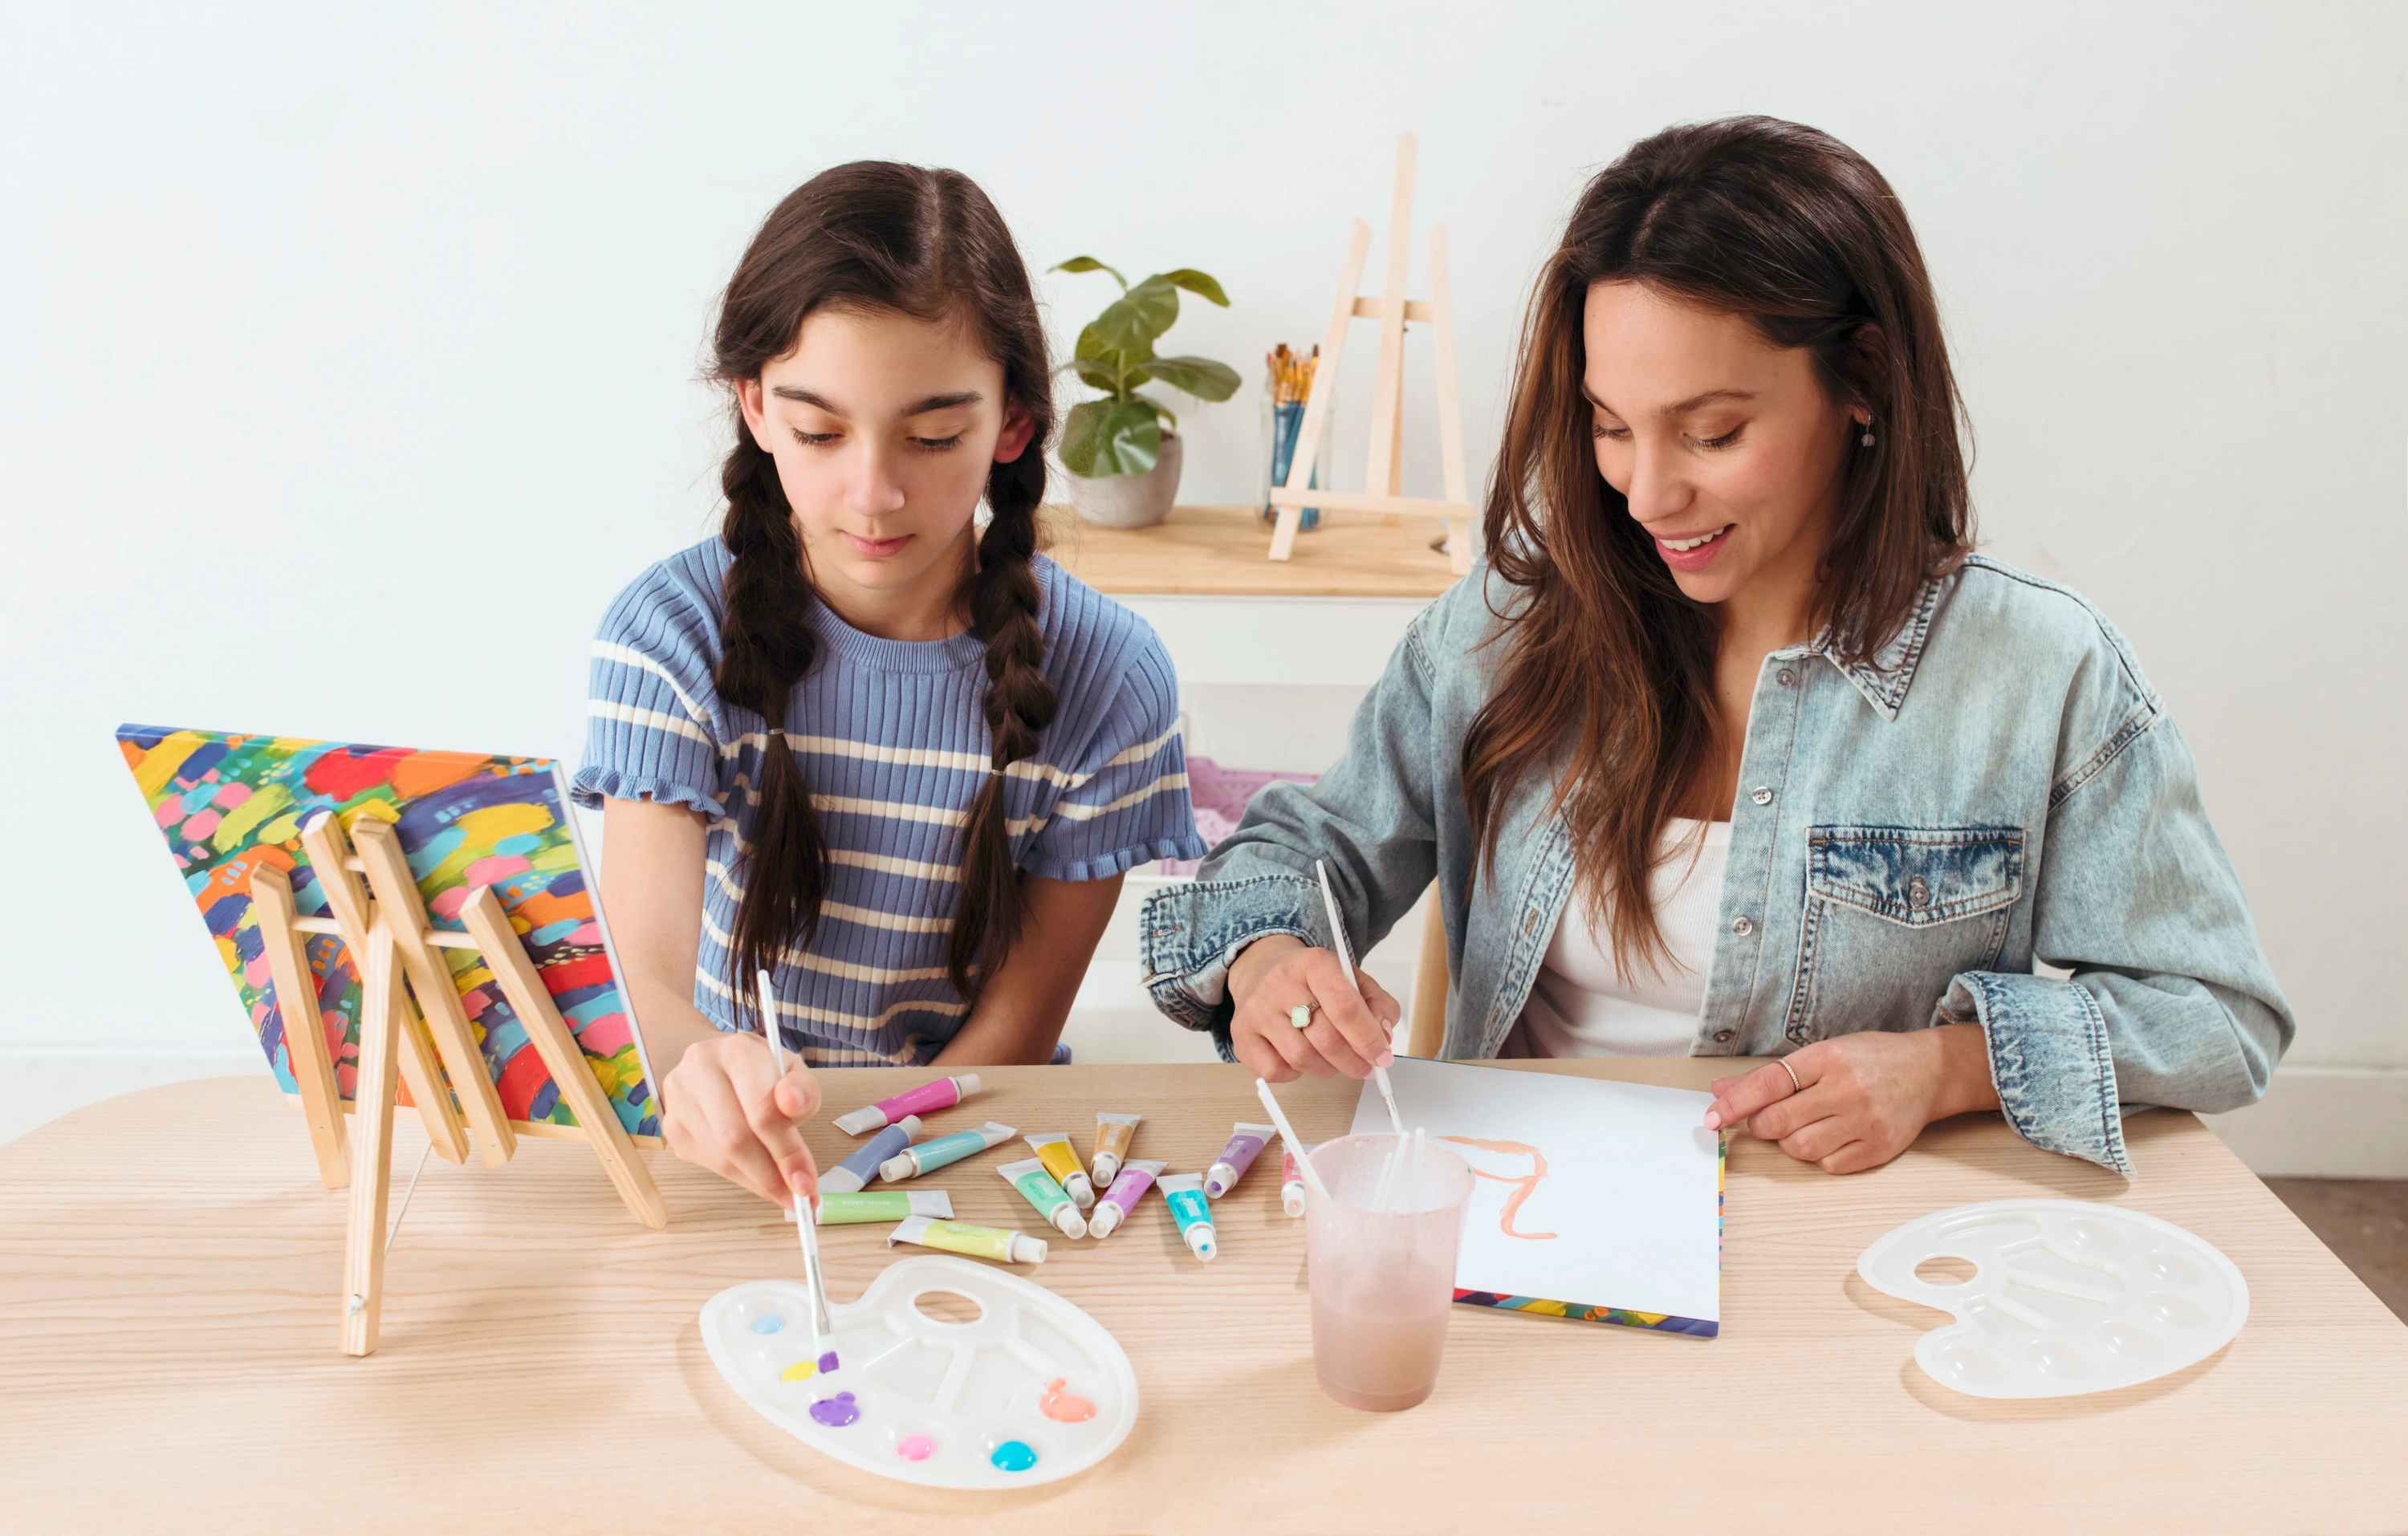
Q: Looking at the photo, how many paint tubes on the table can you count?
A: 12